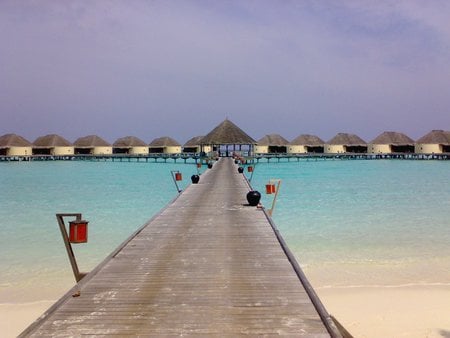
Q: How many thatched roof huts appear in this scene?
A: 12